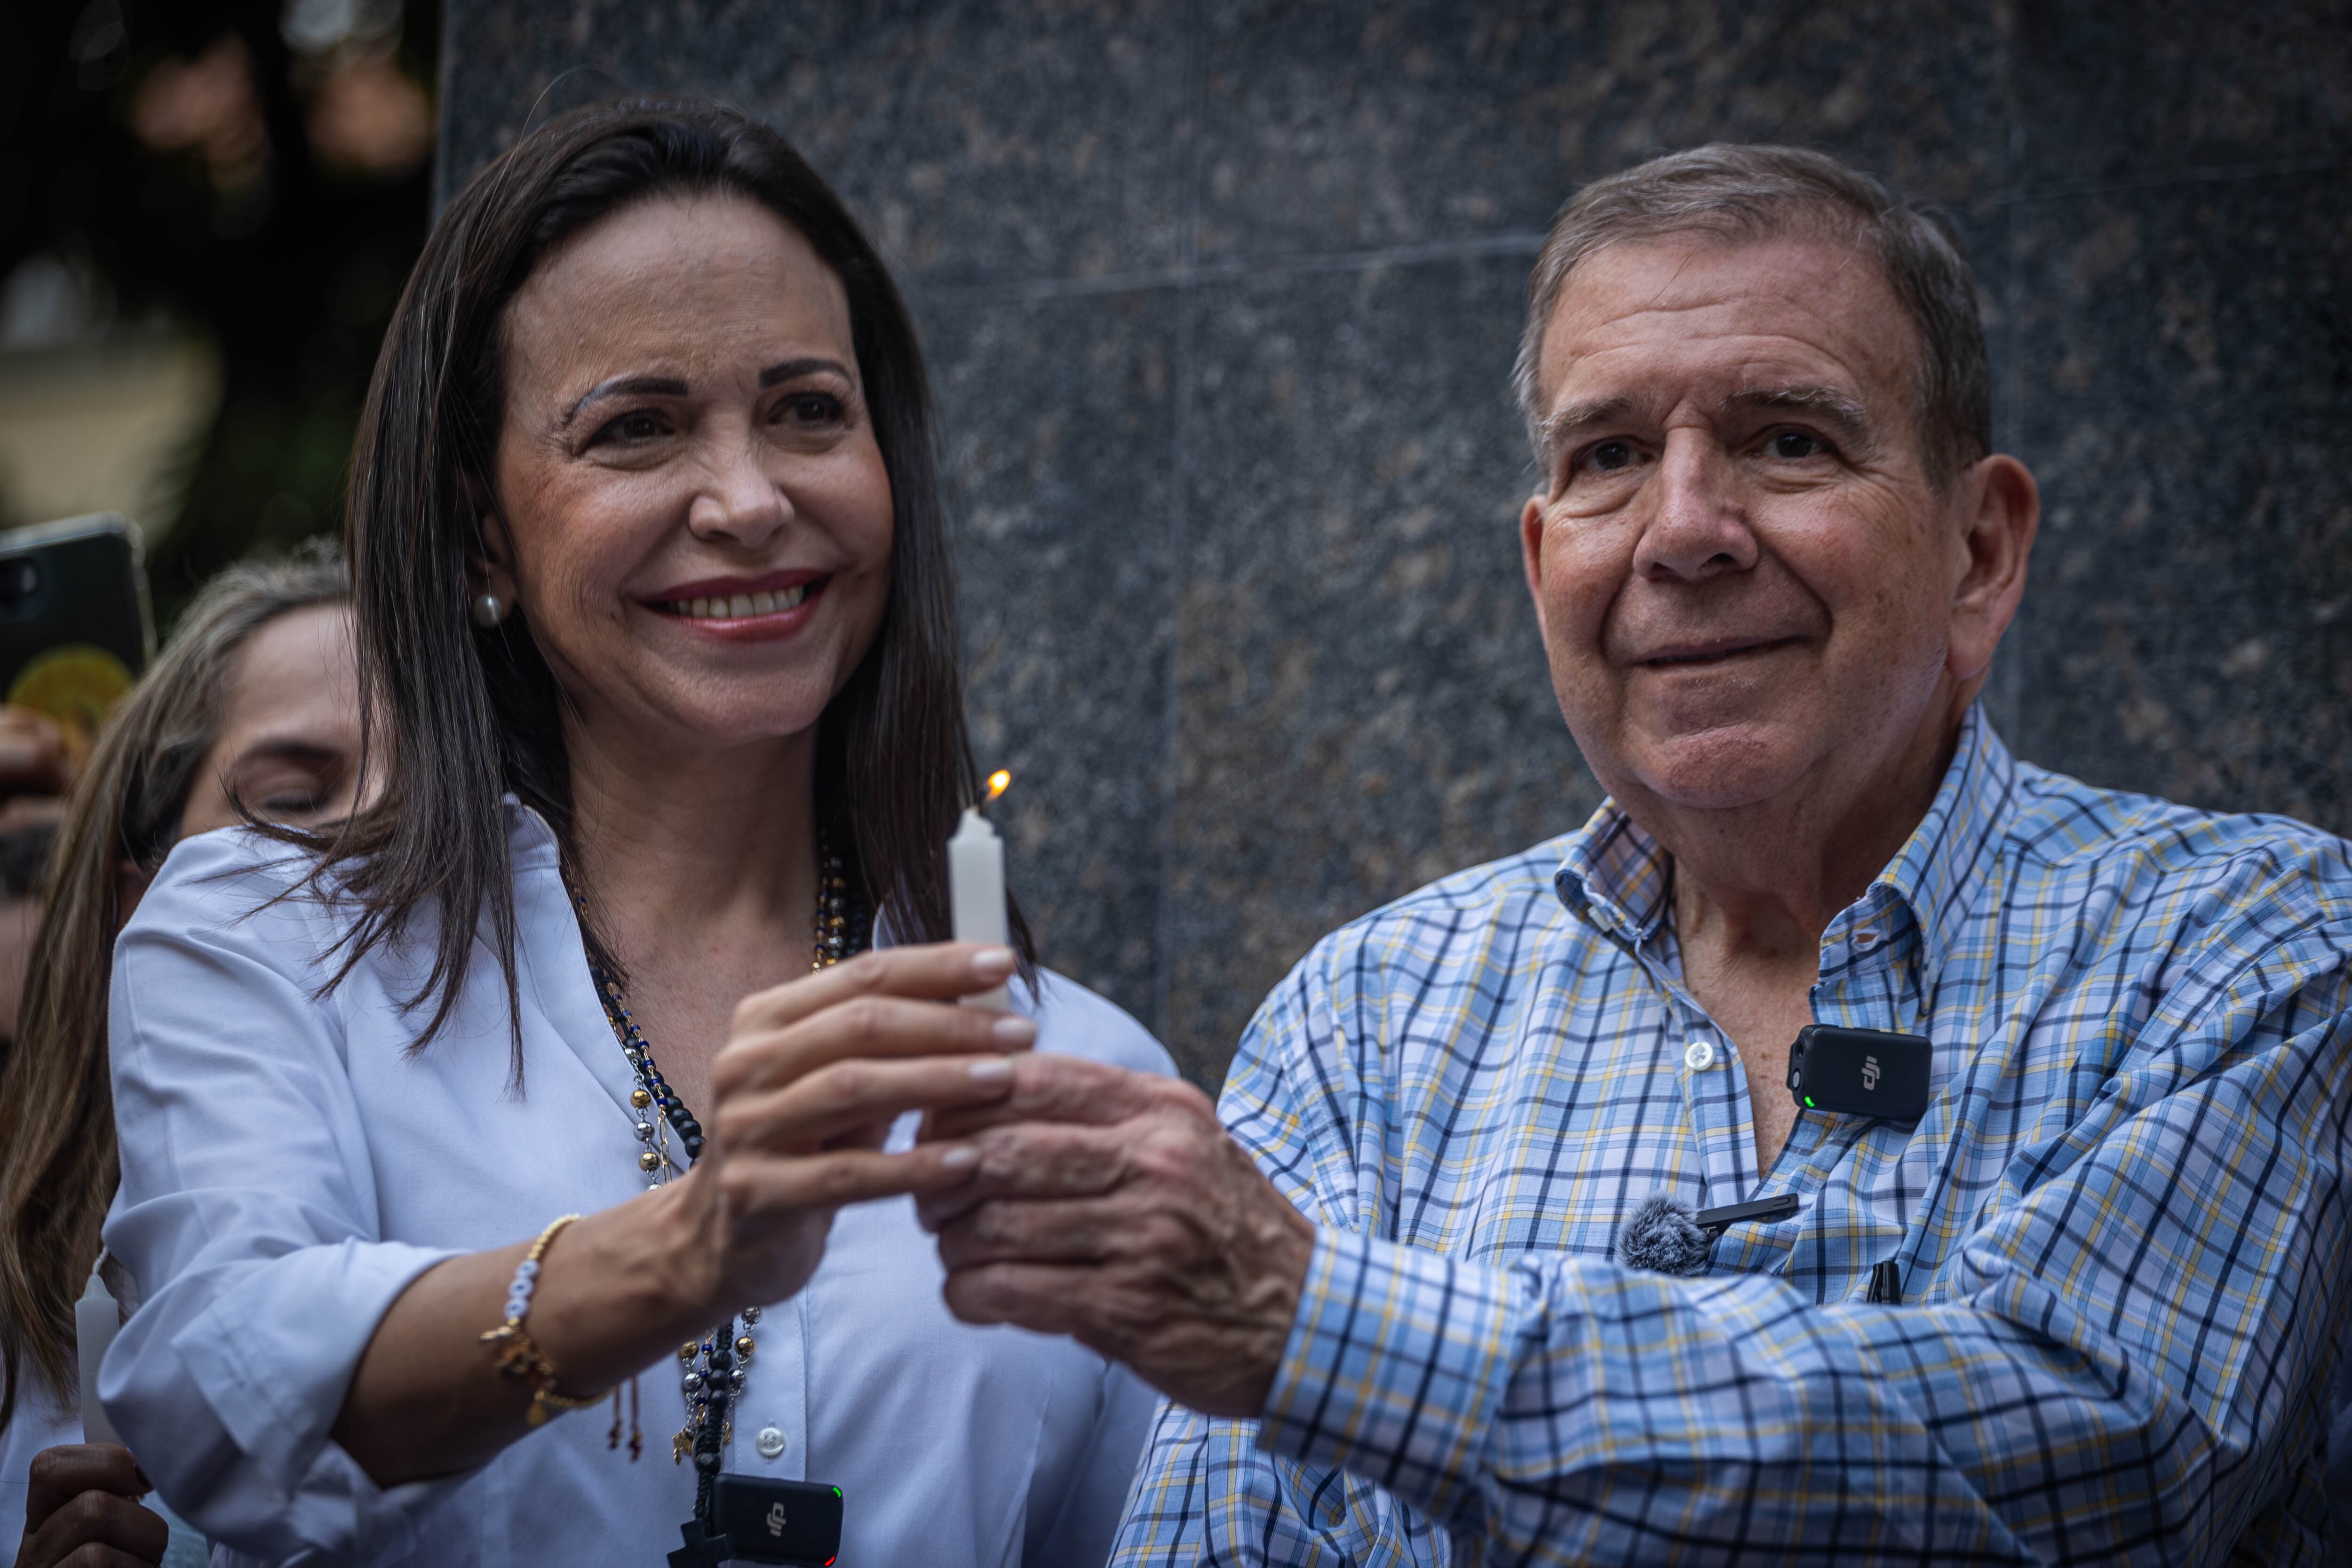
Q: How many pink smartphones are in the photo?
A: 0